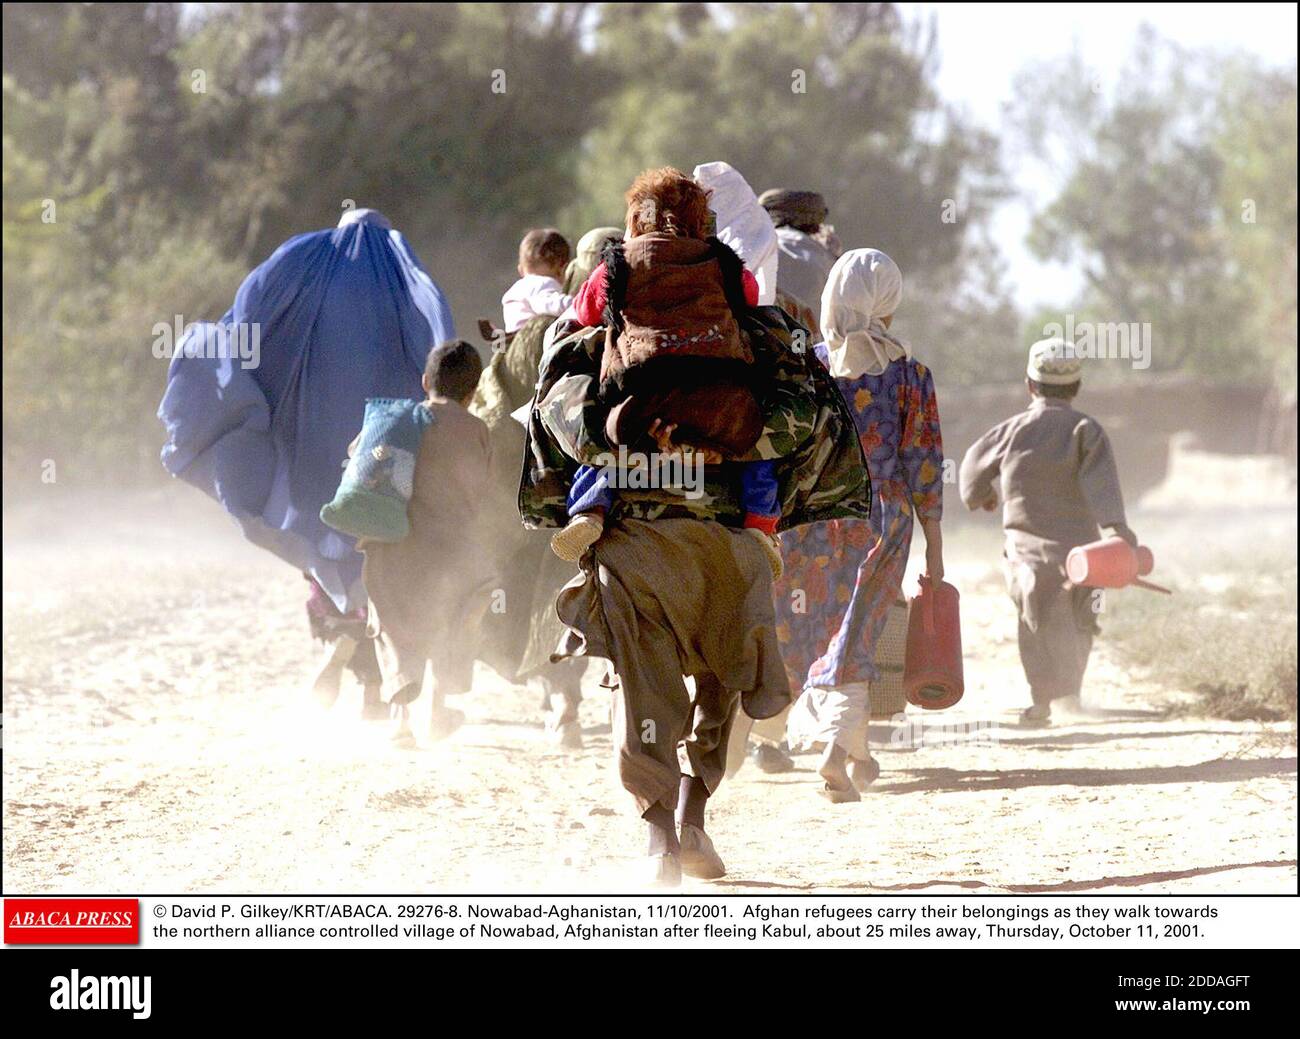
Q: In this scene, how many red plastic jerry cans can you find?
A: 2